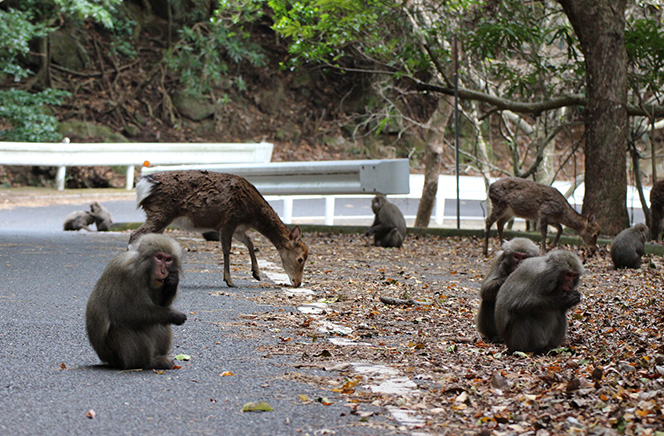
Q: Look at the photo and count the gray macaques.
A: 7